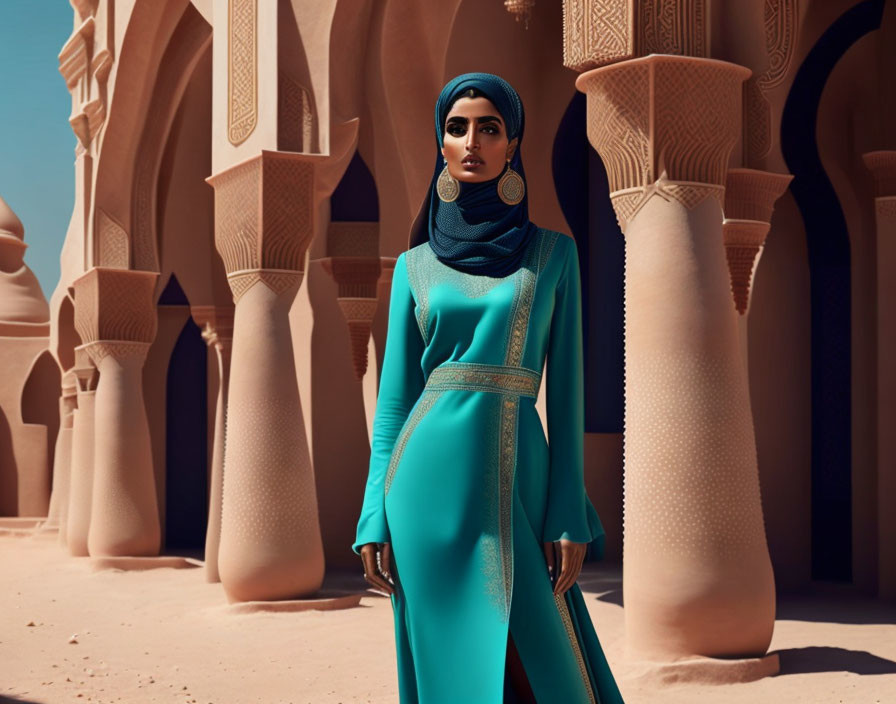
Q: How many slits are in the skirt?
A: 1